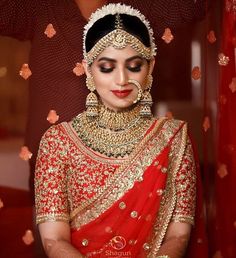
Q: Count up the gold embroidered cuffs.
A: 2